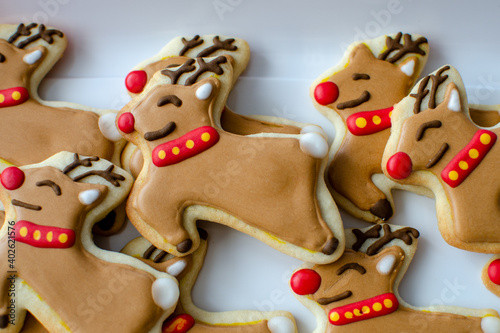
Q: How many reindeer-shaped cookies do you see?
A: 9